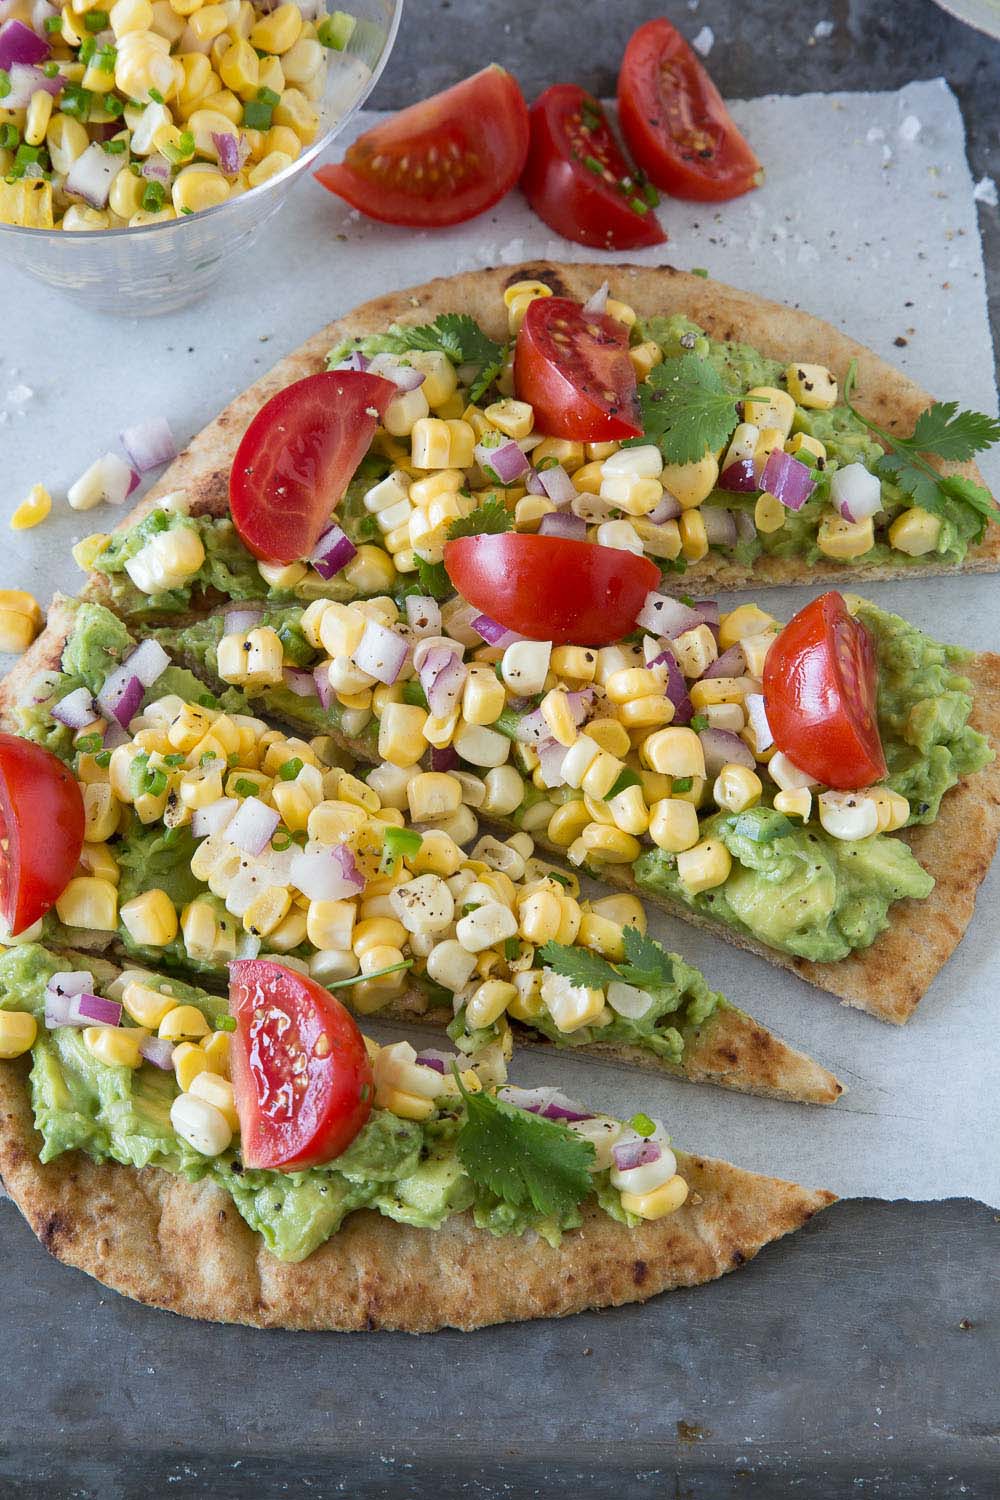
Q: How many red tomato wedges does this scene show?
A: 9